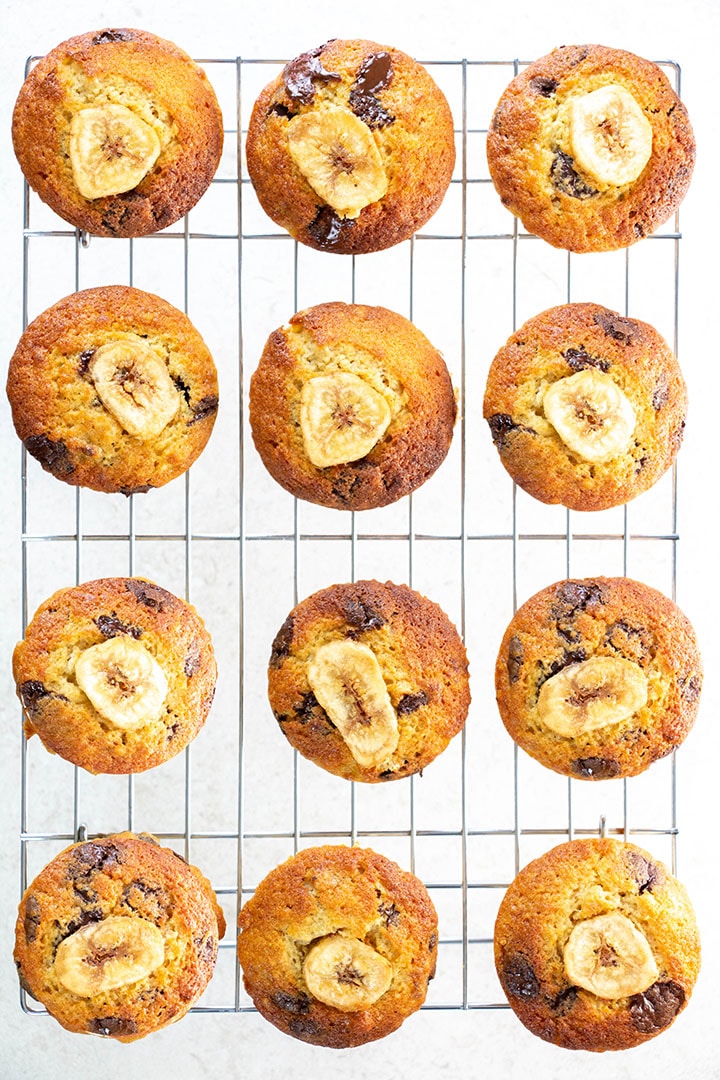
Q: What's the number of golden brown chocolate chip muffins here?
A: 12